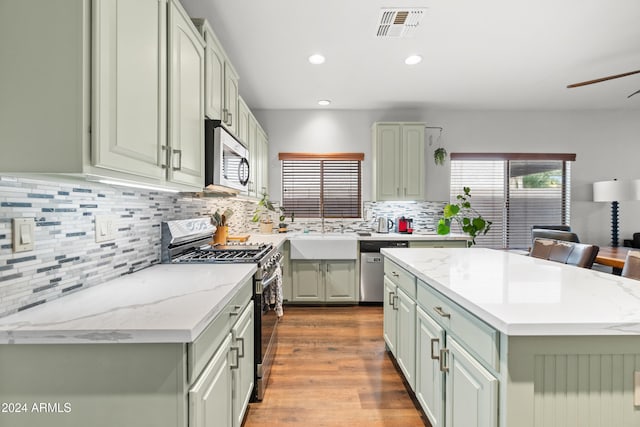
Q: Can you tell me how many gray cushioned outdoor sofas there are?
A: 0